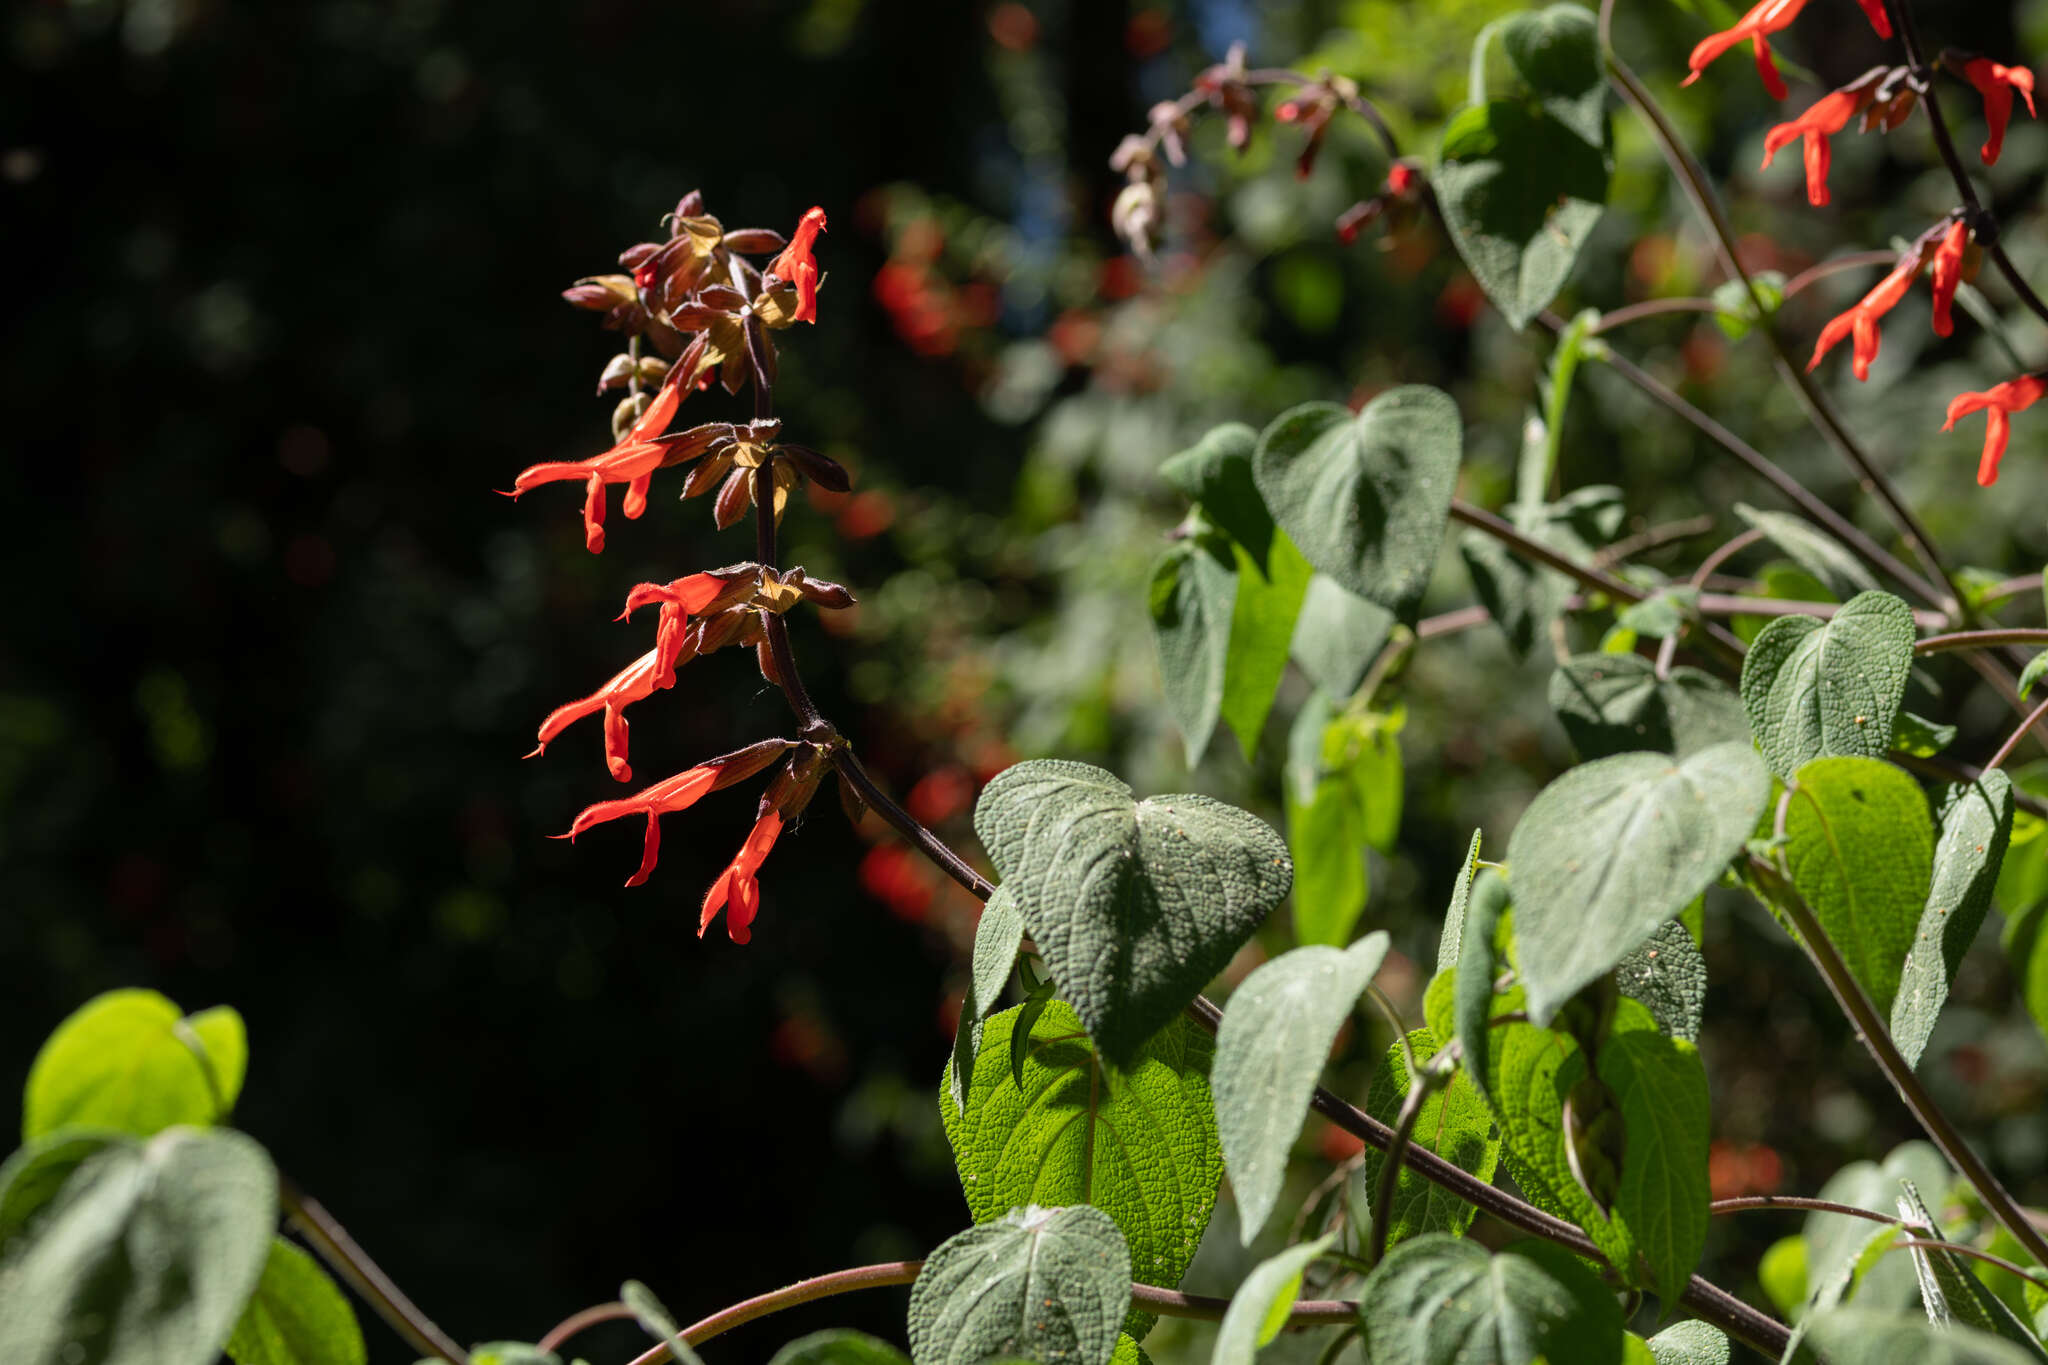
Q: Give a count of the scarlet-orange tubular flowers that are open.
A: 14